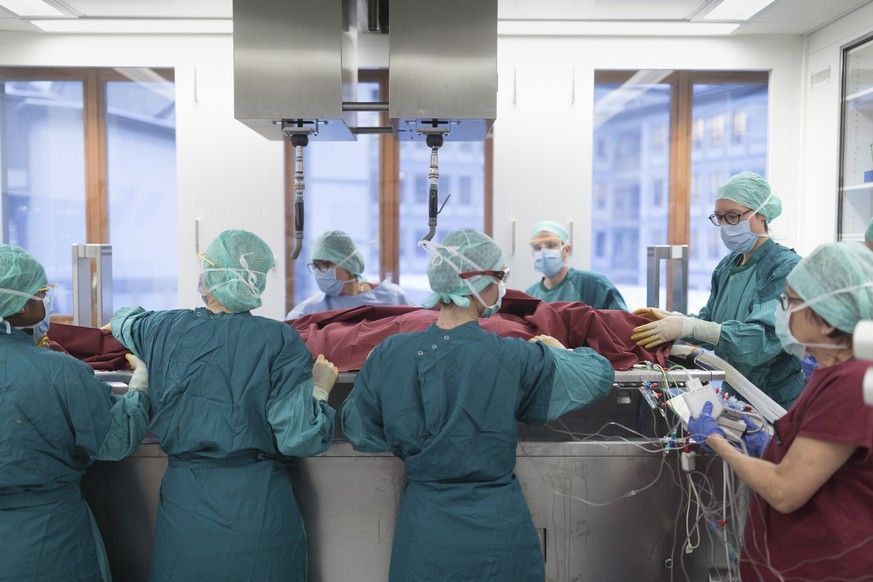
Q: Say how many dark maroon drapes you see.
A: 1